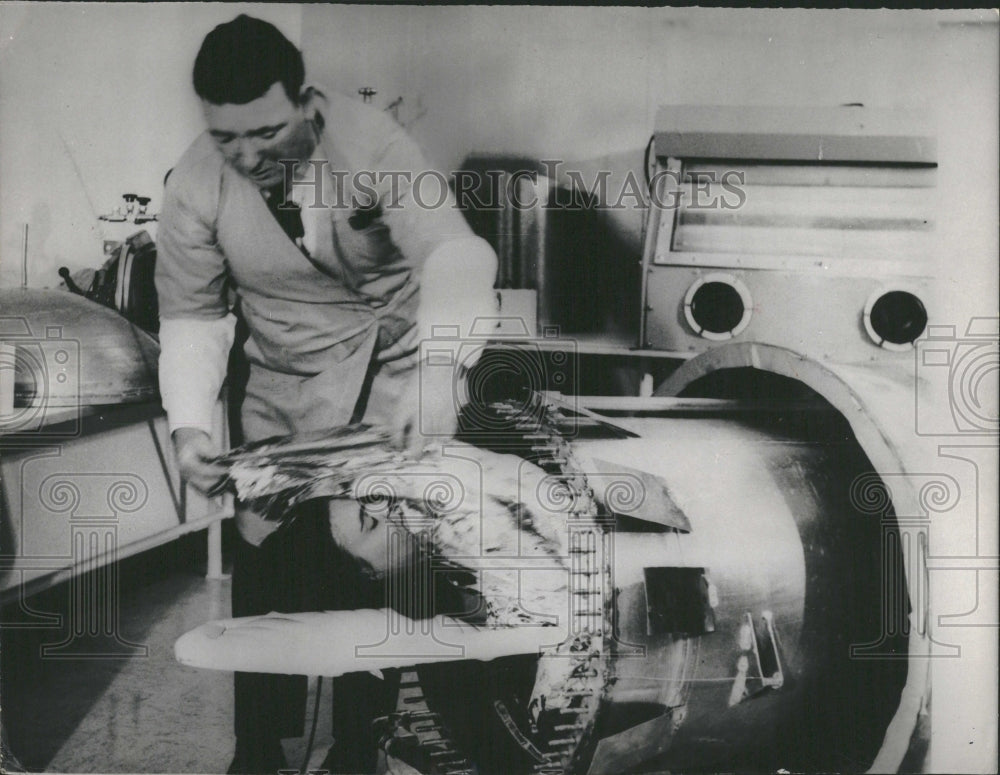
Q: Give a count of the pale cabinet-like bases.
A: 1